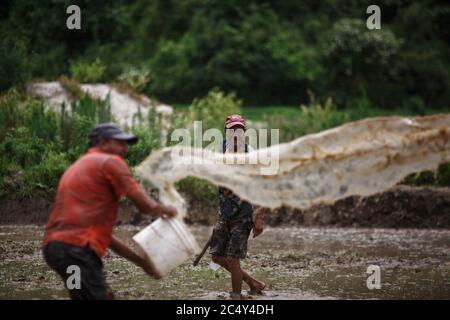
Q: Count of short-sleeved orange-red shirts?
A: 1